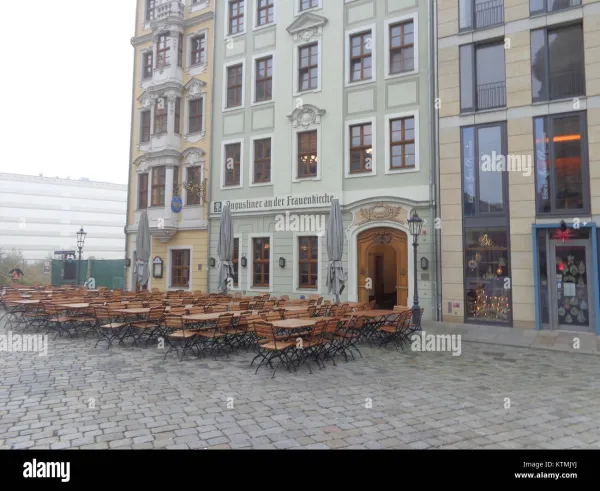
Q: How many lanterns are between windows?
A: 2